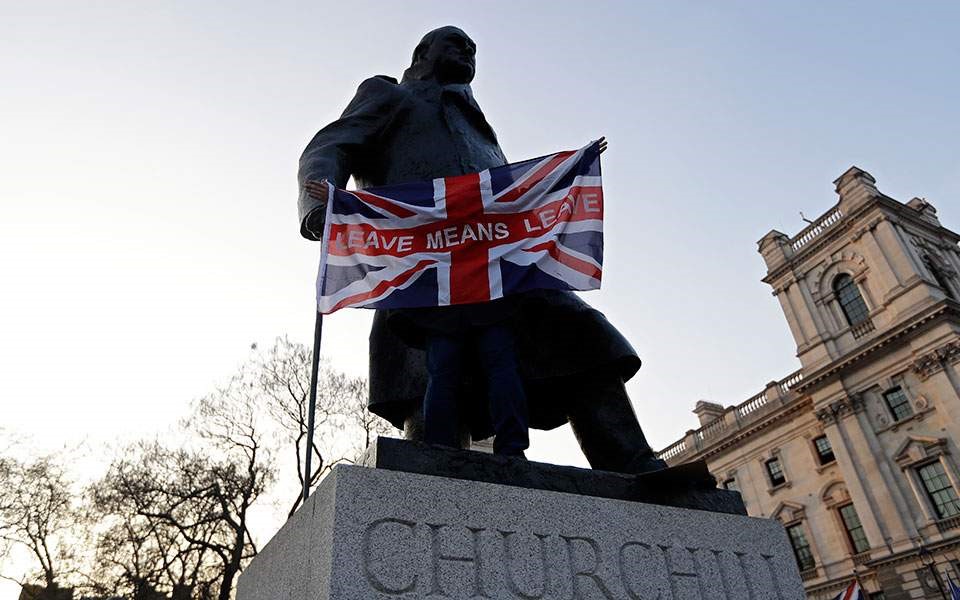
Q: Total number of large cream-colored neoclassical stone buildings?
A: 1